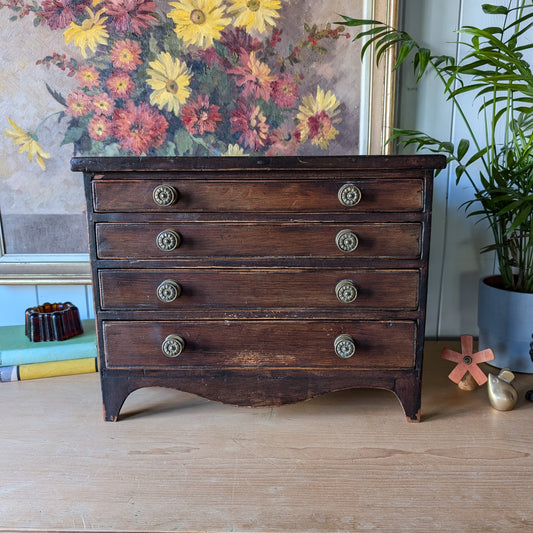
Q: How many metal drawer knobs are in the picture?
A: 8